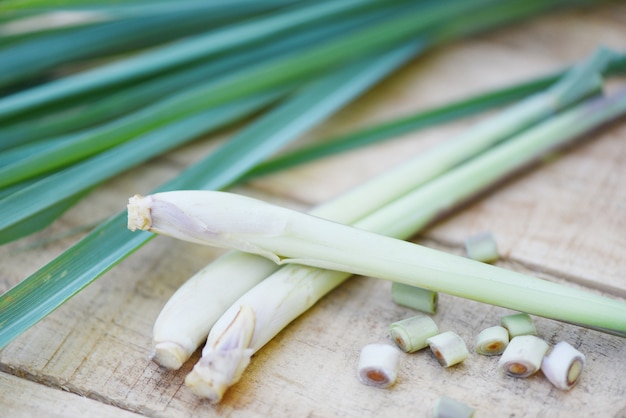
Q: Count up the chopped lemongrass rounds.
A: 10